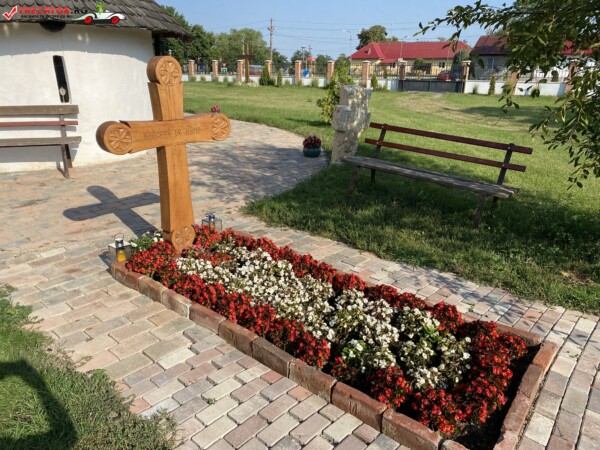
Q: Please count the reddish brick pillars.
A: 11